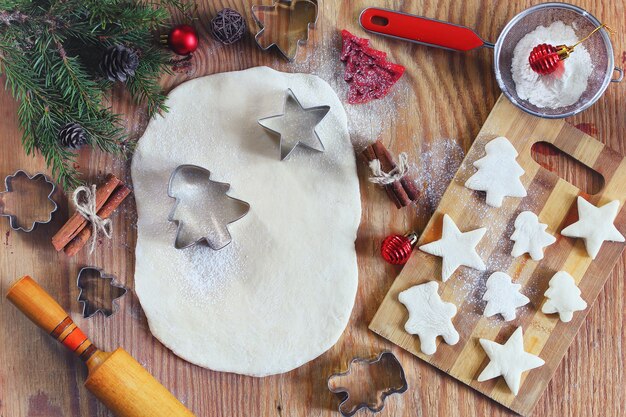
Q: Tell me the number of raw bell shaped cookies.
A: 0